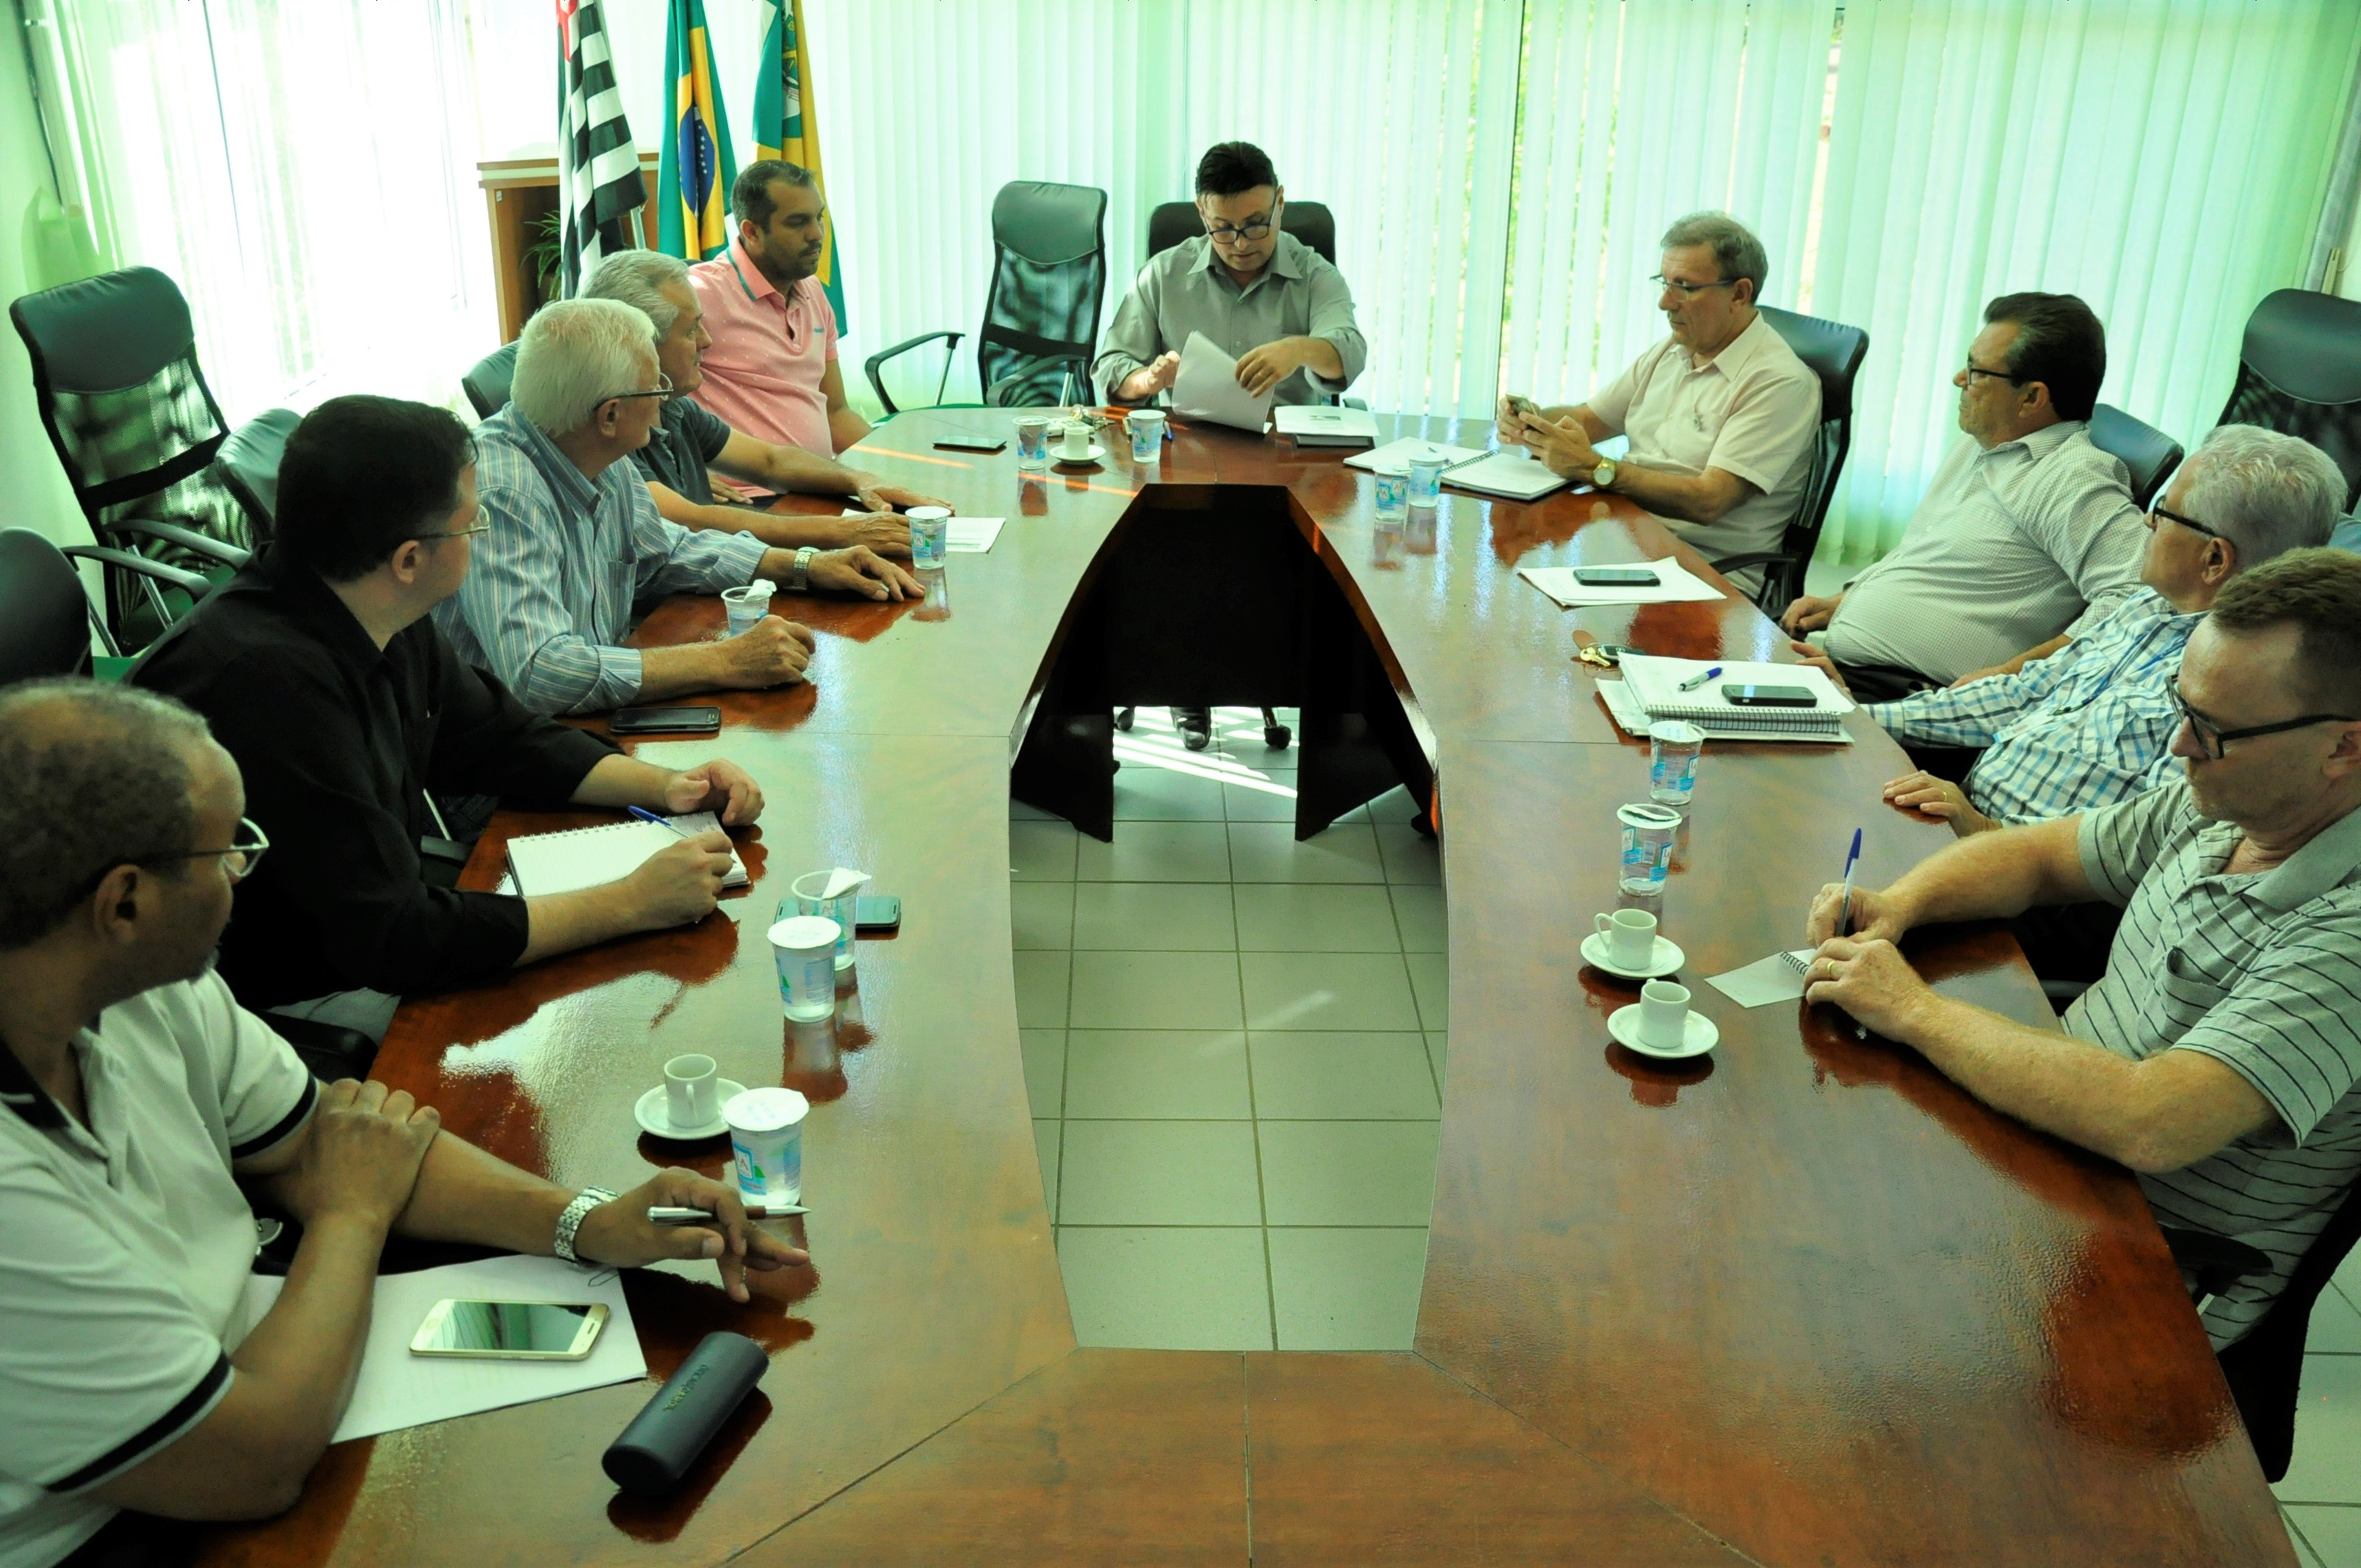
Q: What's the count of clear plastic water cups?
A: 11